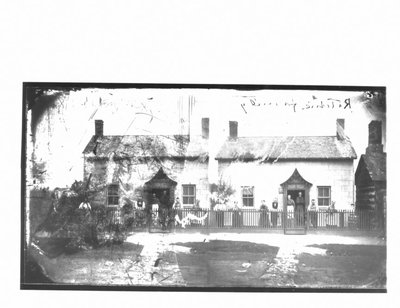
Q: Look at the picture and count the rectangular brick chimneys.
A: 5